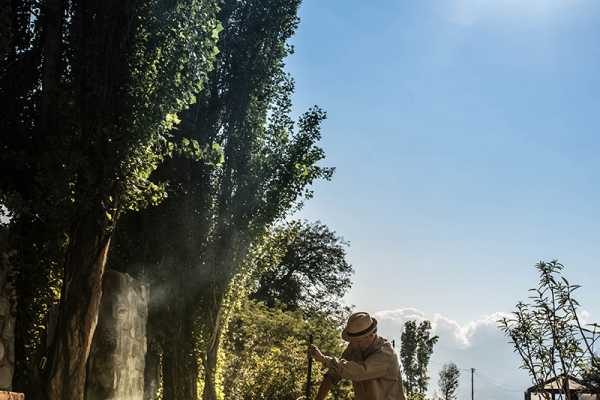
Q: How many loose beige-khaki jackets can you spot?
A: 1